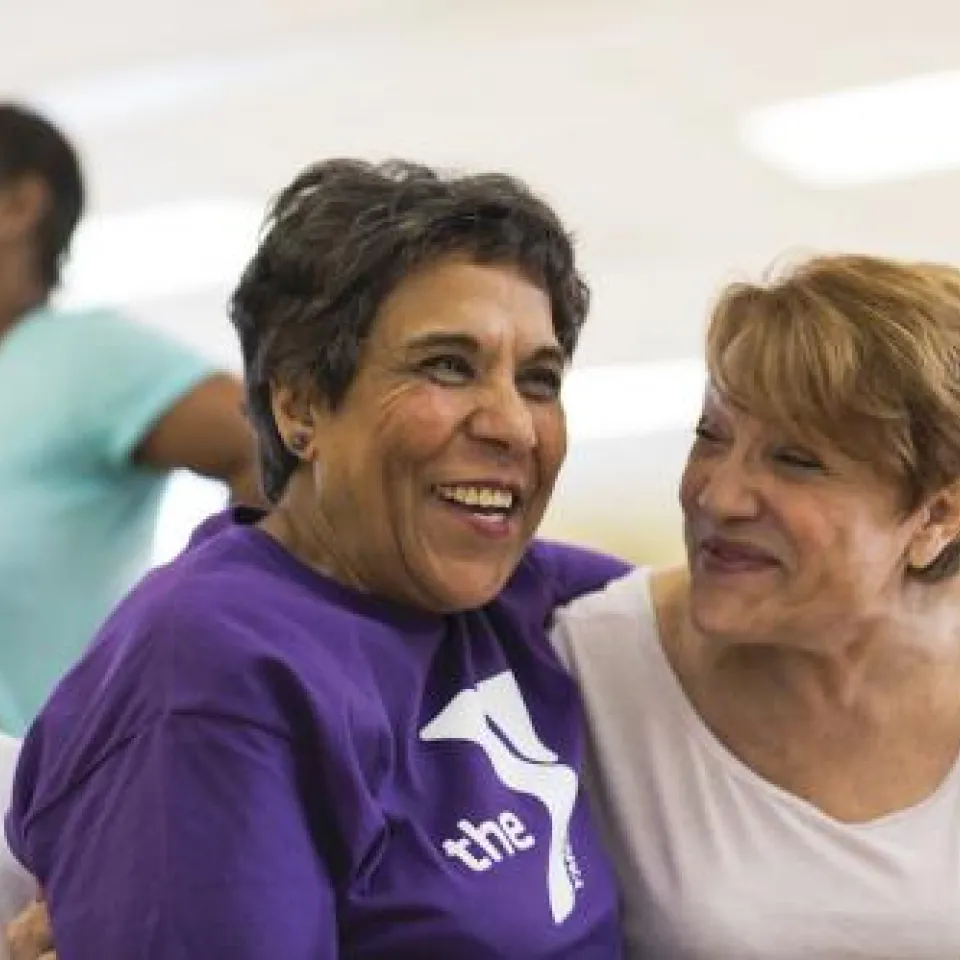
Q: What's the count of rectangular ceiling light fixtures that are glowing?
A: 3